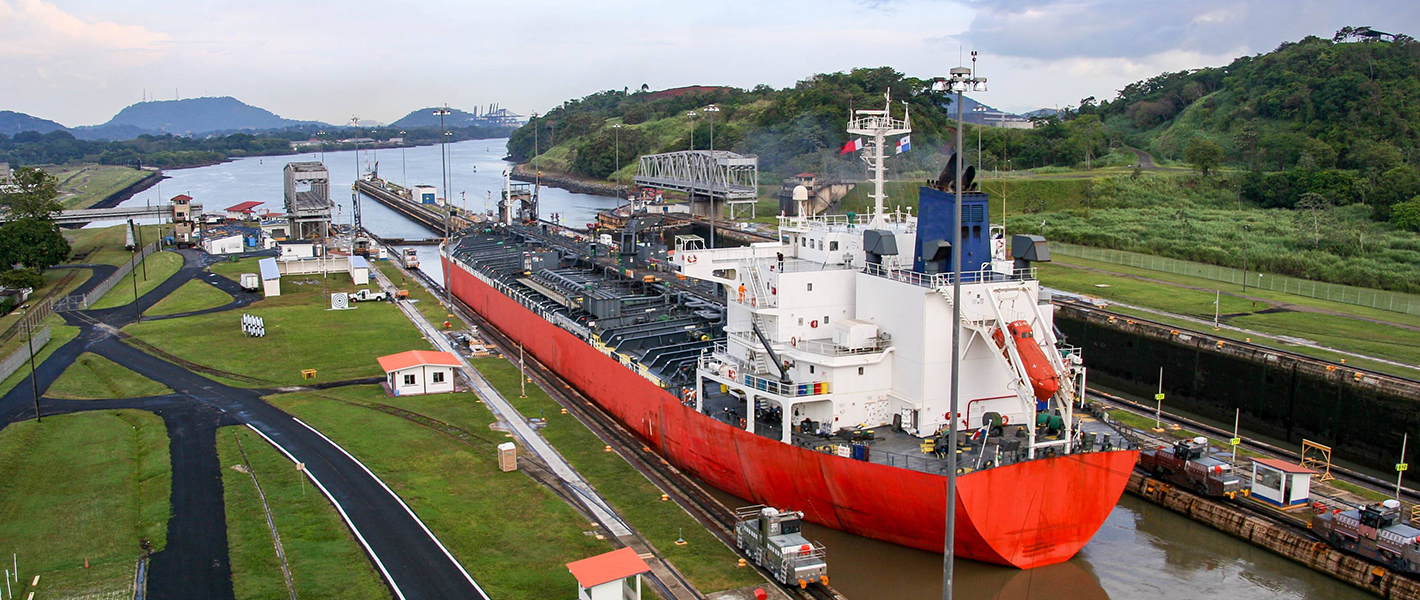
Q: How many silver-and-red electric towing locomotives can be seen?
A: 4